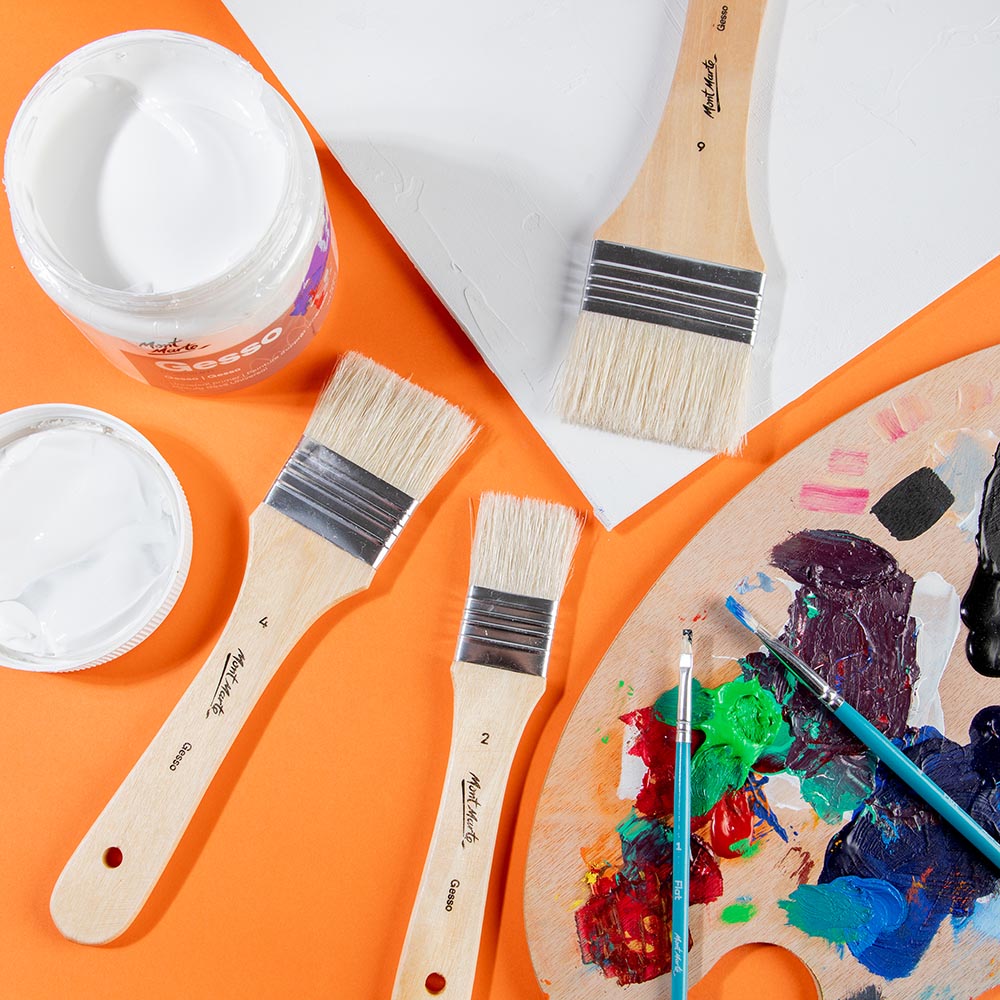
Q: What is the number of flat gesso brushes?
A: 3